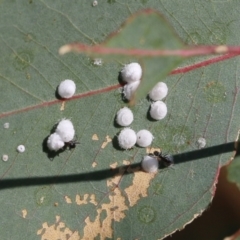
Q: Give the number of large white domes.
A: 11